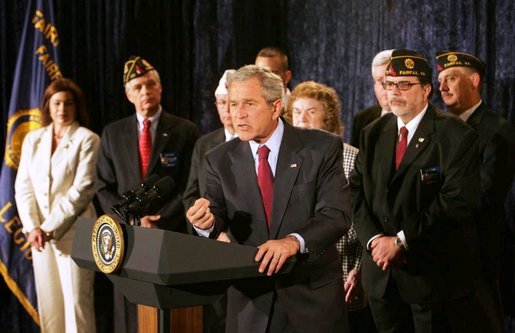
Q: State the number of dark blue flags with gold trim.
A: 1